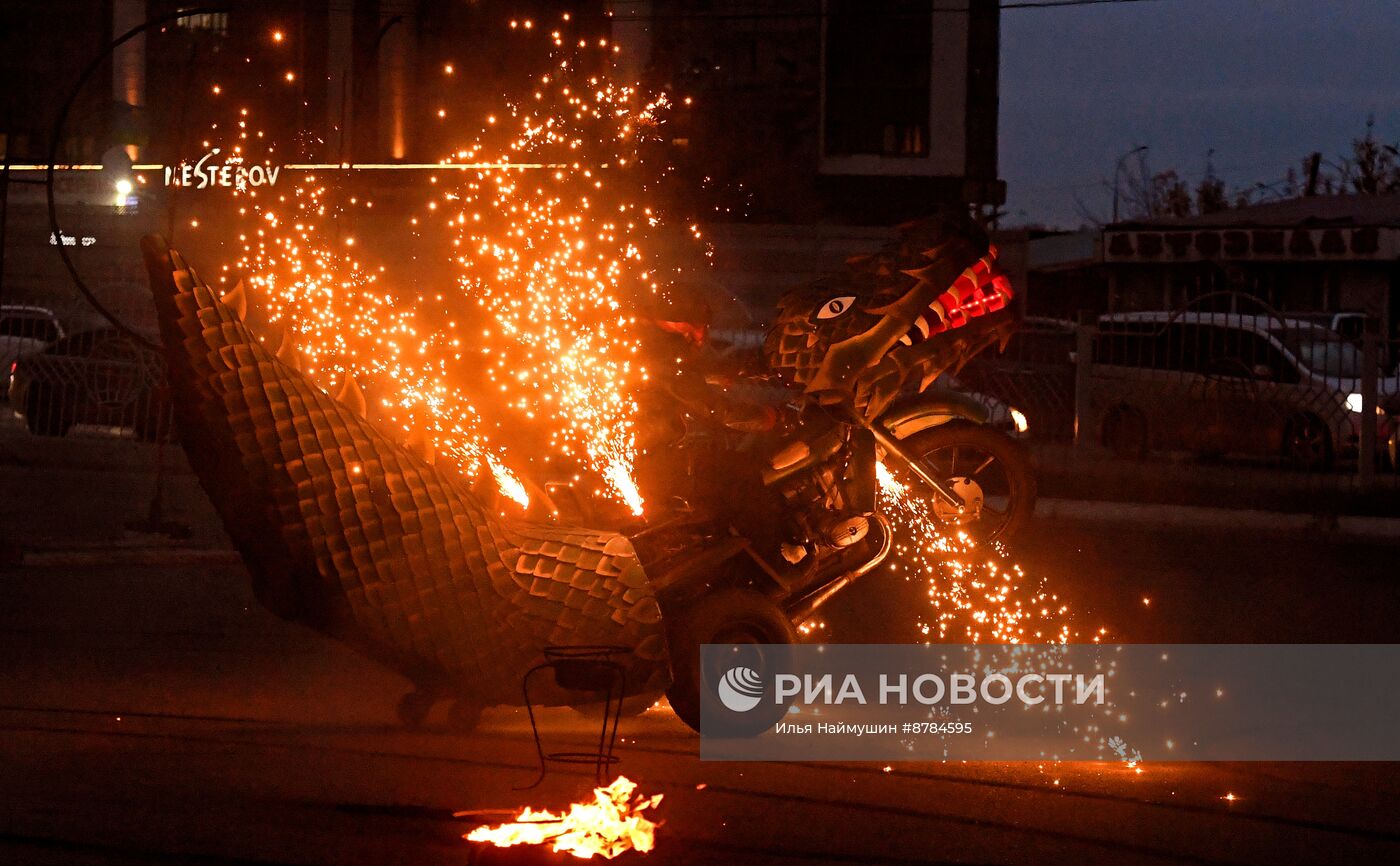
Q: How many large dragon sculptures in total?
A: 1